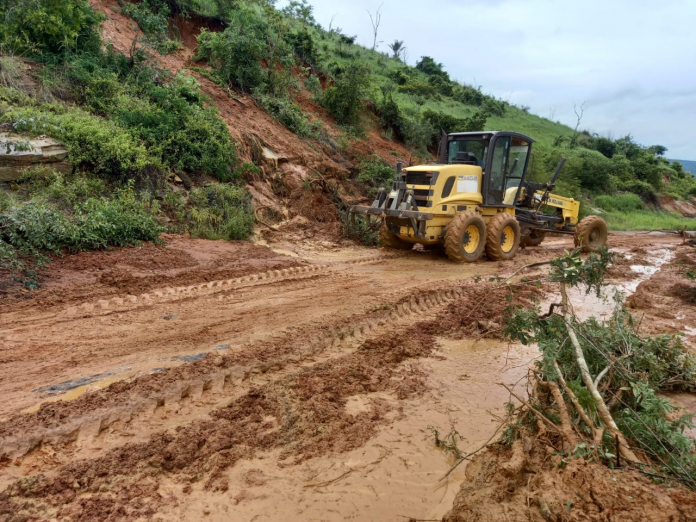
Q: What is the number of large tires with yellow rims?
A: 2